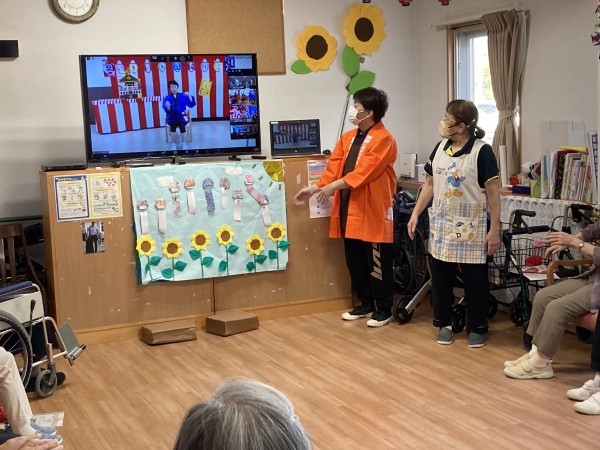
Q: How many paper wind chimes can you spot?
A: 9